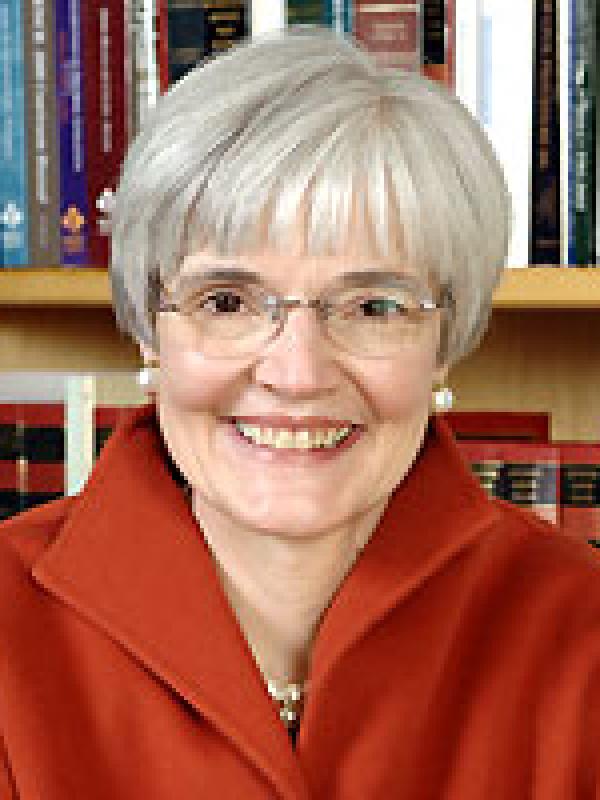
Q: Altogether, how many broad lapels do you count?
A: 2